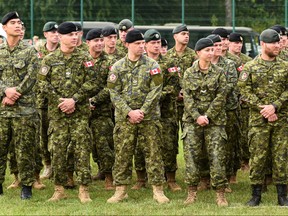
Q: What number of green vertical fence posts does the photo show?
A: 6